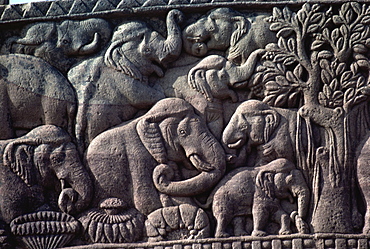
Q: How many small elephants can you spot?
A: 1